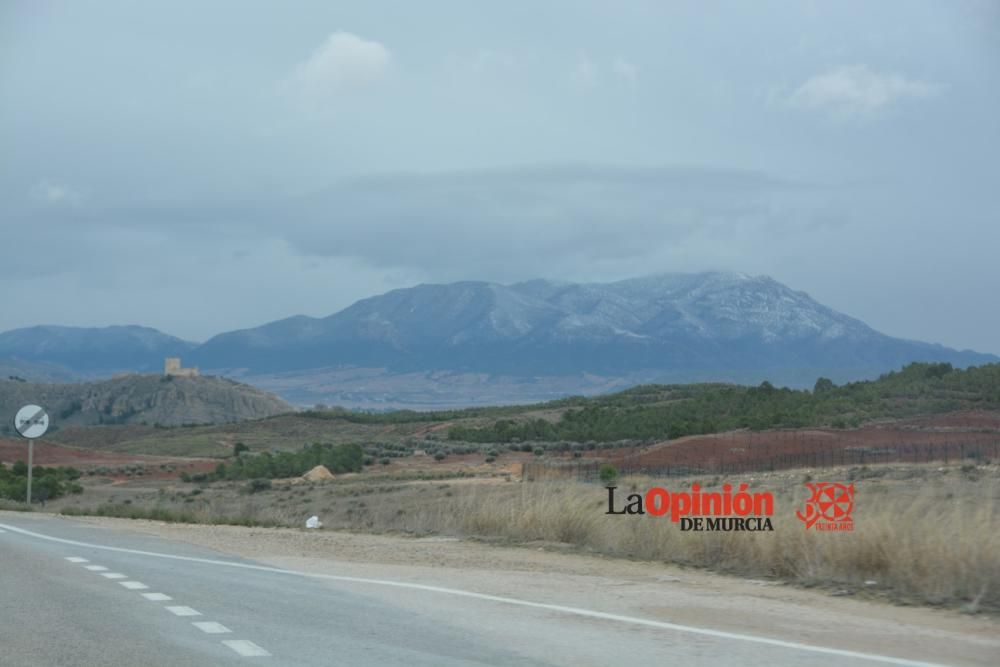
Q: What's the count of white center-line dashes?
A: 8